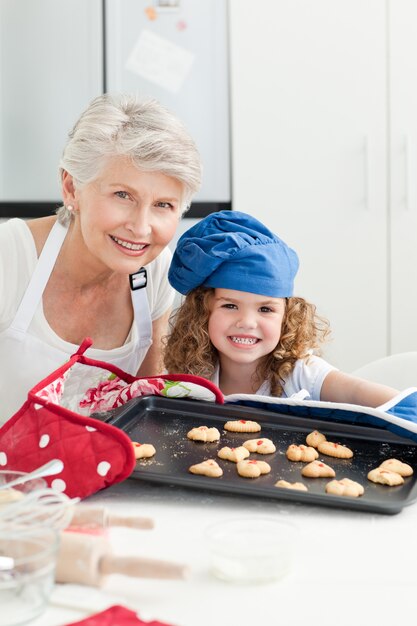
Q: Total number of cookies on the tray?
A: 15